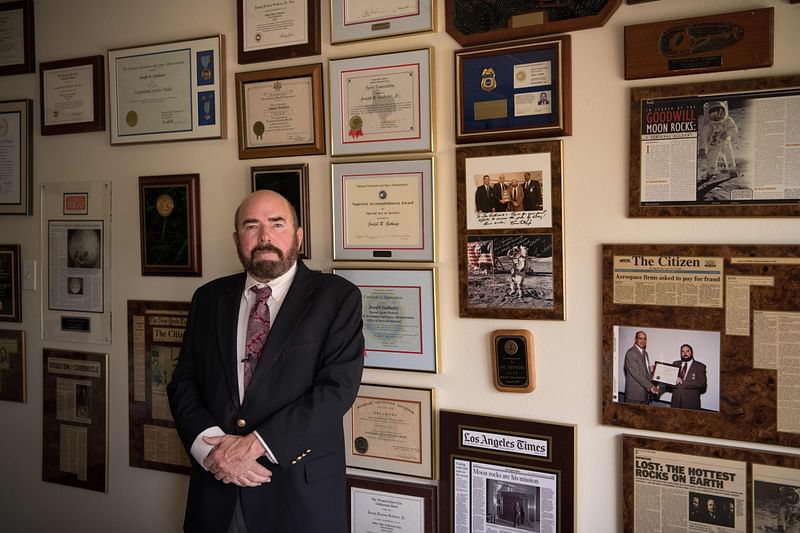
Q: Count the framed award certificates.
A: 12